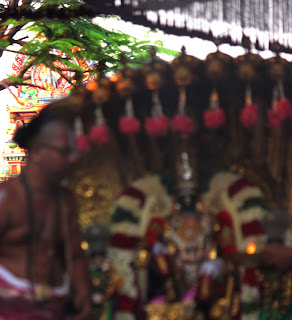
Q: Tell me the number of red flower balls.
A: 9